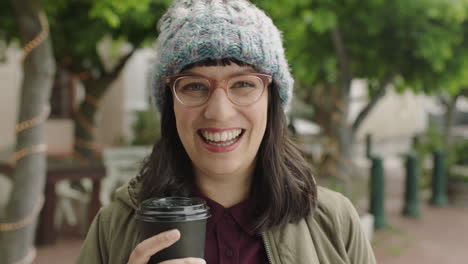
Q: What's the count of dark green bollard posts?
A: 3